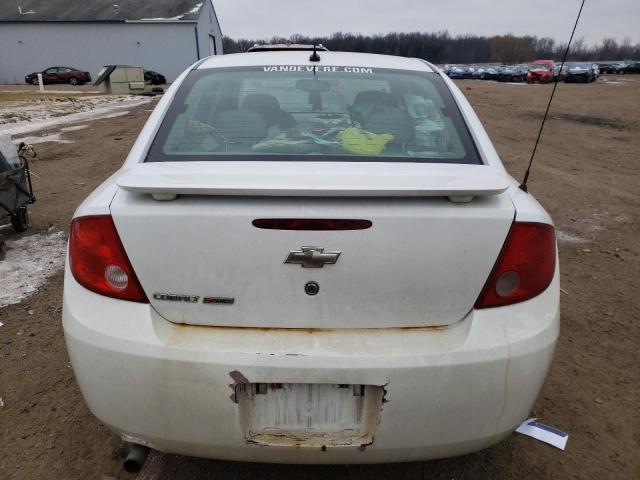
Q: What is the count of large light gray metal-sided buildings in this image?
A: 1